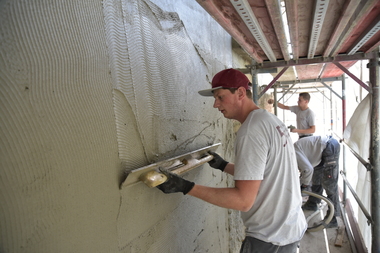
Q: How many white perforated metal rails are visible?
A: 3